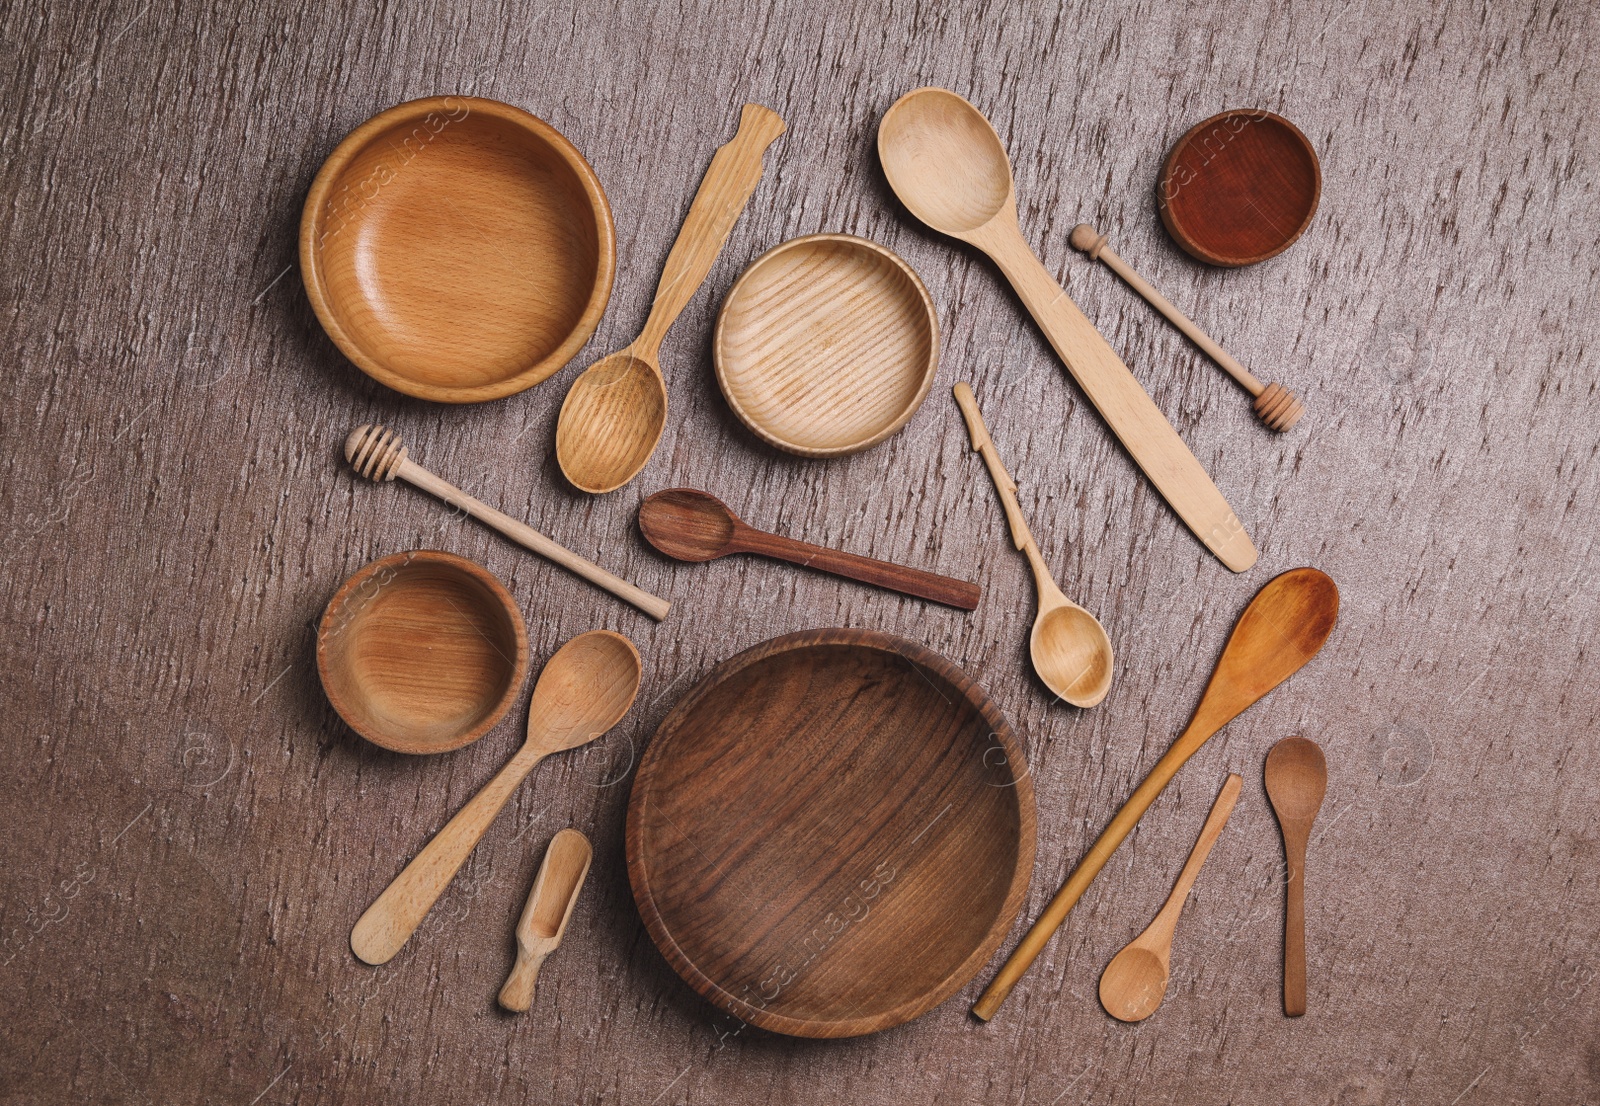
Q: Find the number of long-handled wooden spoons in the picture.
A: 8